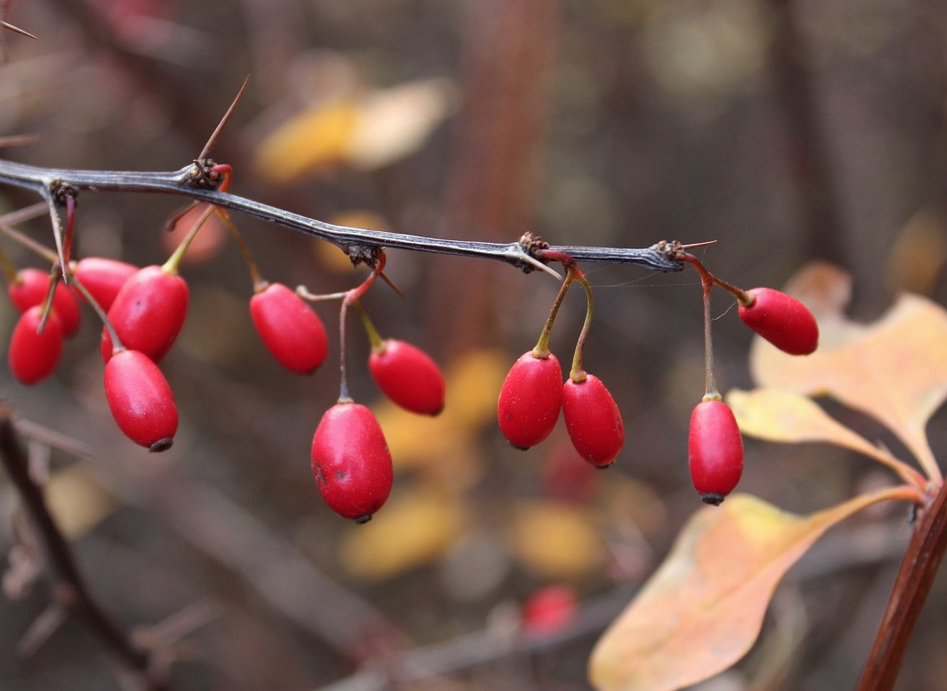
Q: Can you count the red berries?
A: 12